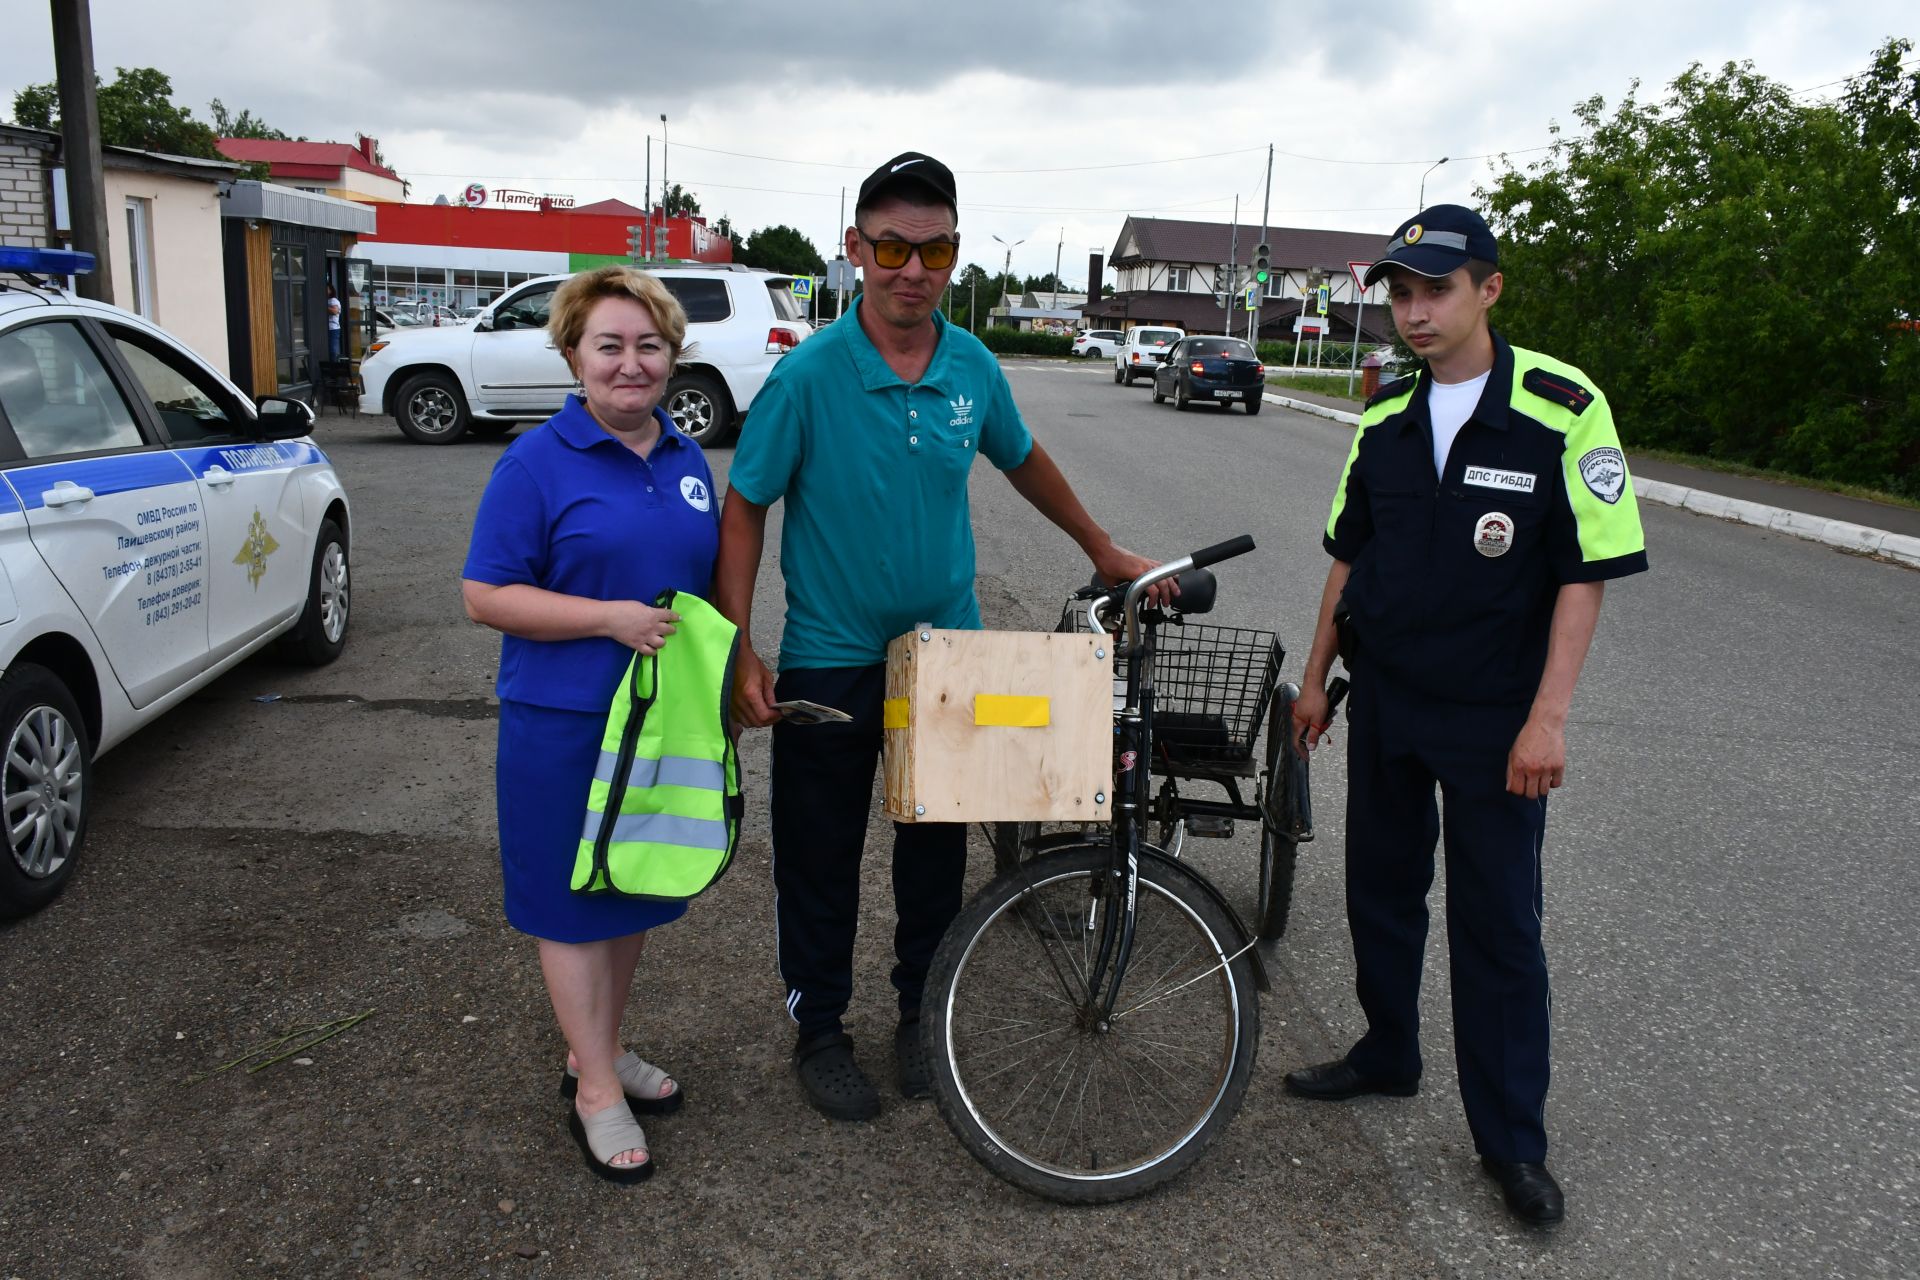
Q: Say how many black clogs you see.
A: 2